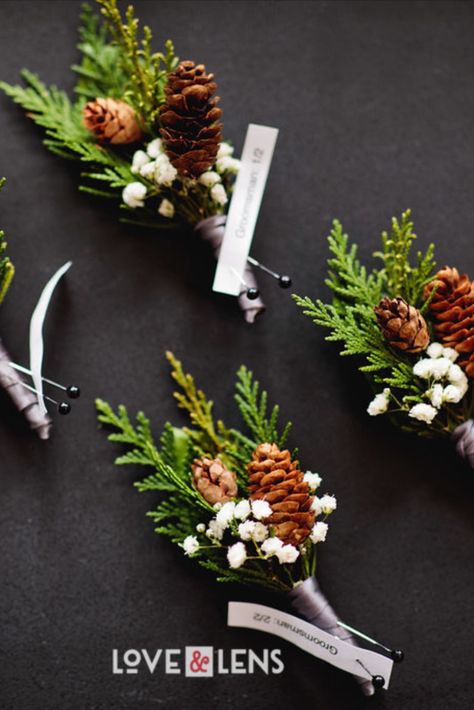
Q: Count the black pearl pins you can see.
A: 6